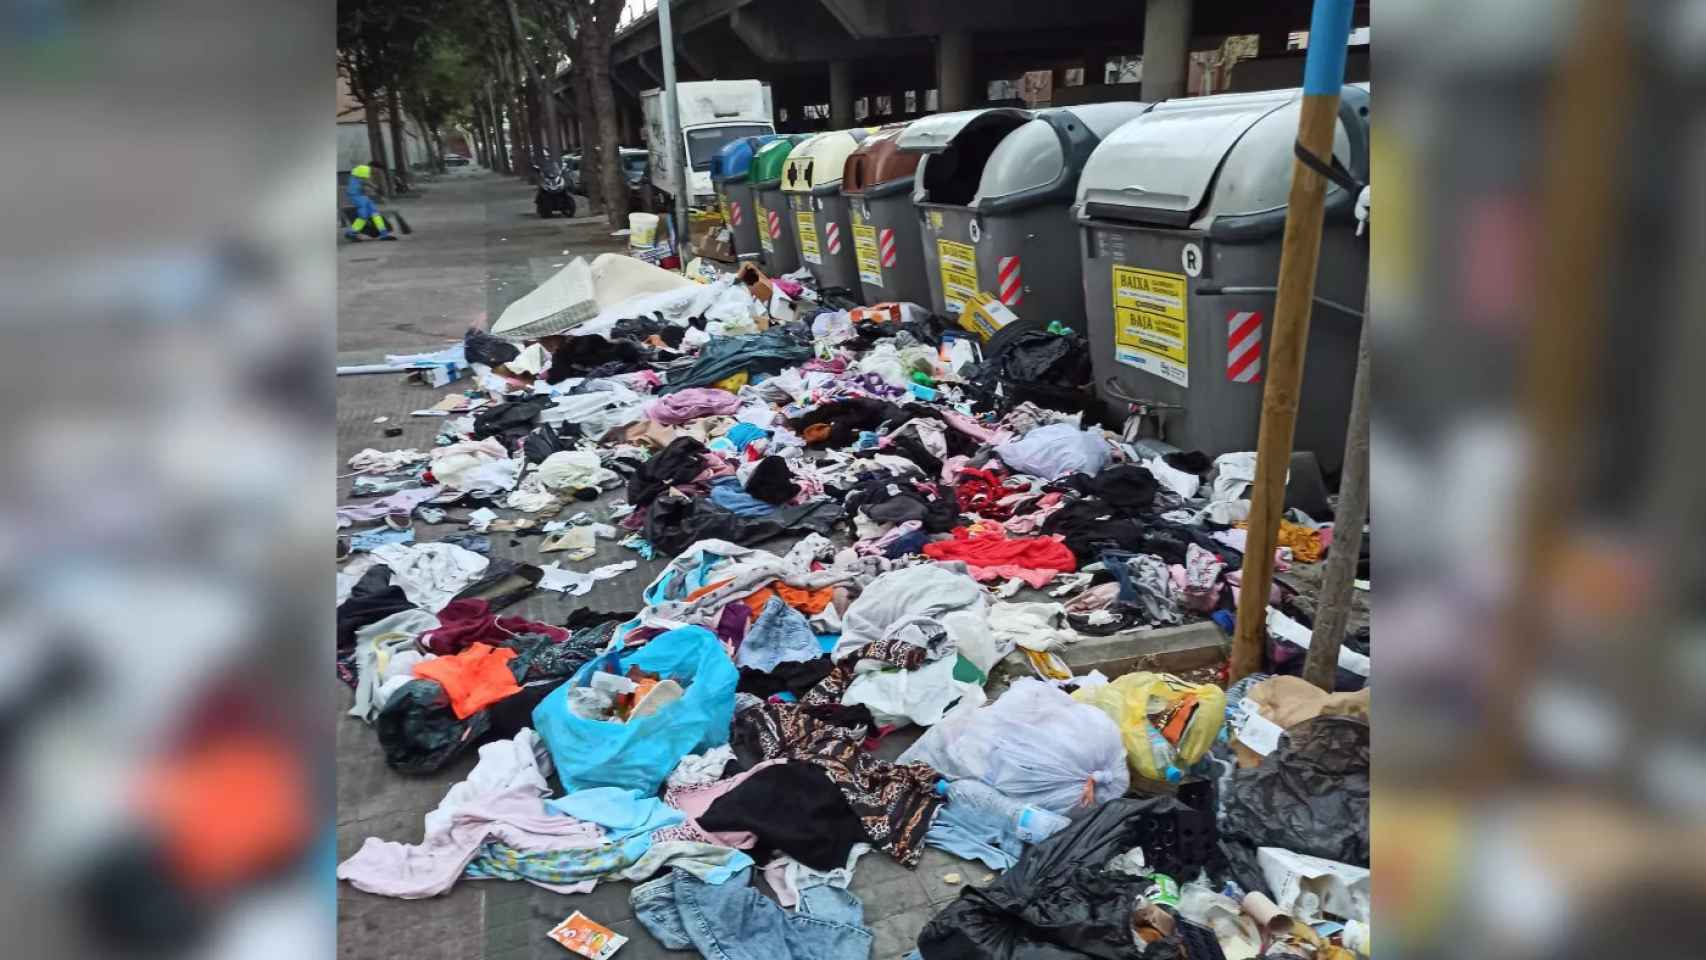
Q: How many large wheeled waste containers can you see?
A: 6